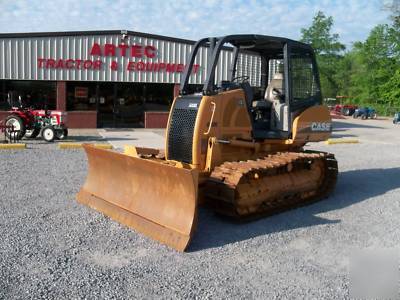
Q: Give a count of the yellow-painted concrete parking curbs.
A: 3